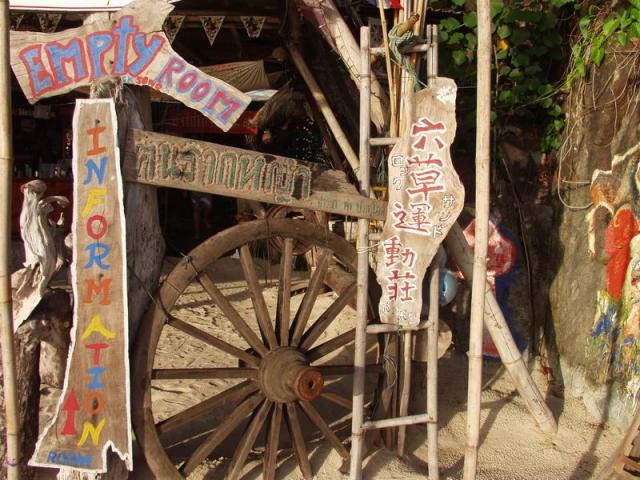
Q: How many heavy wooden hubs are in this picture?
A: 1